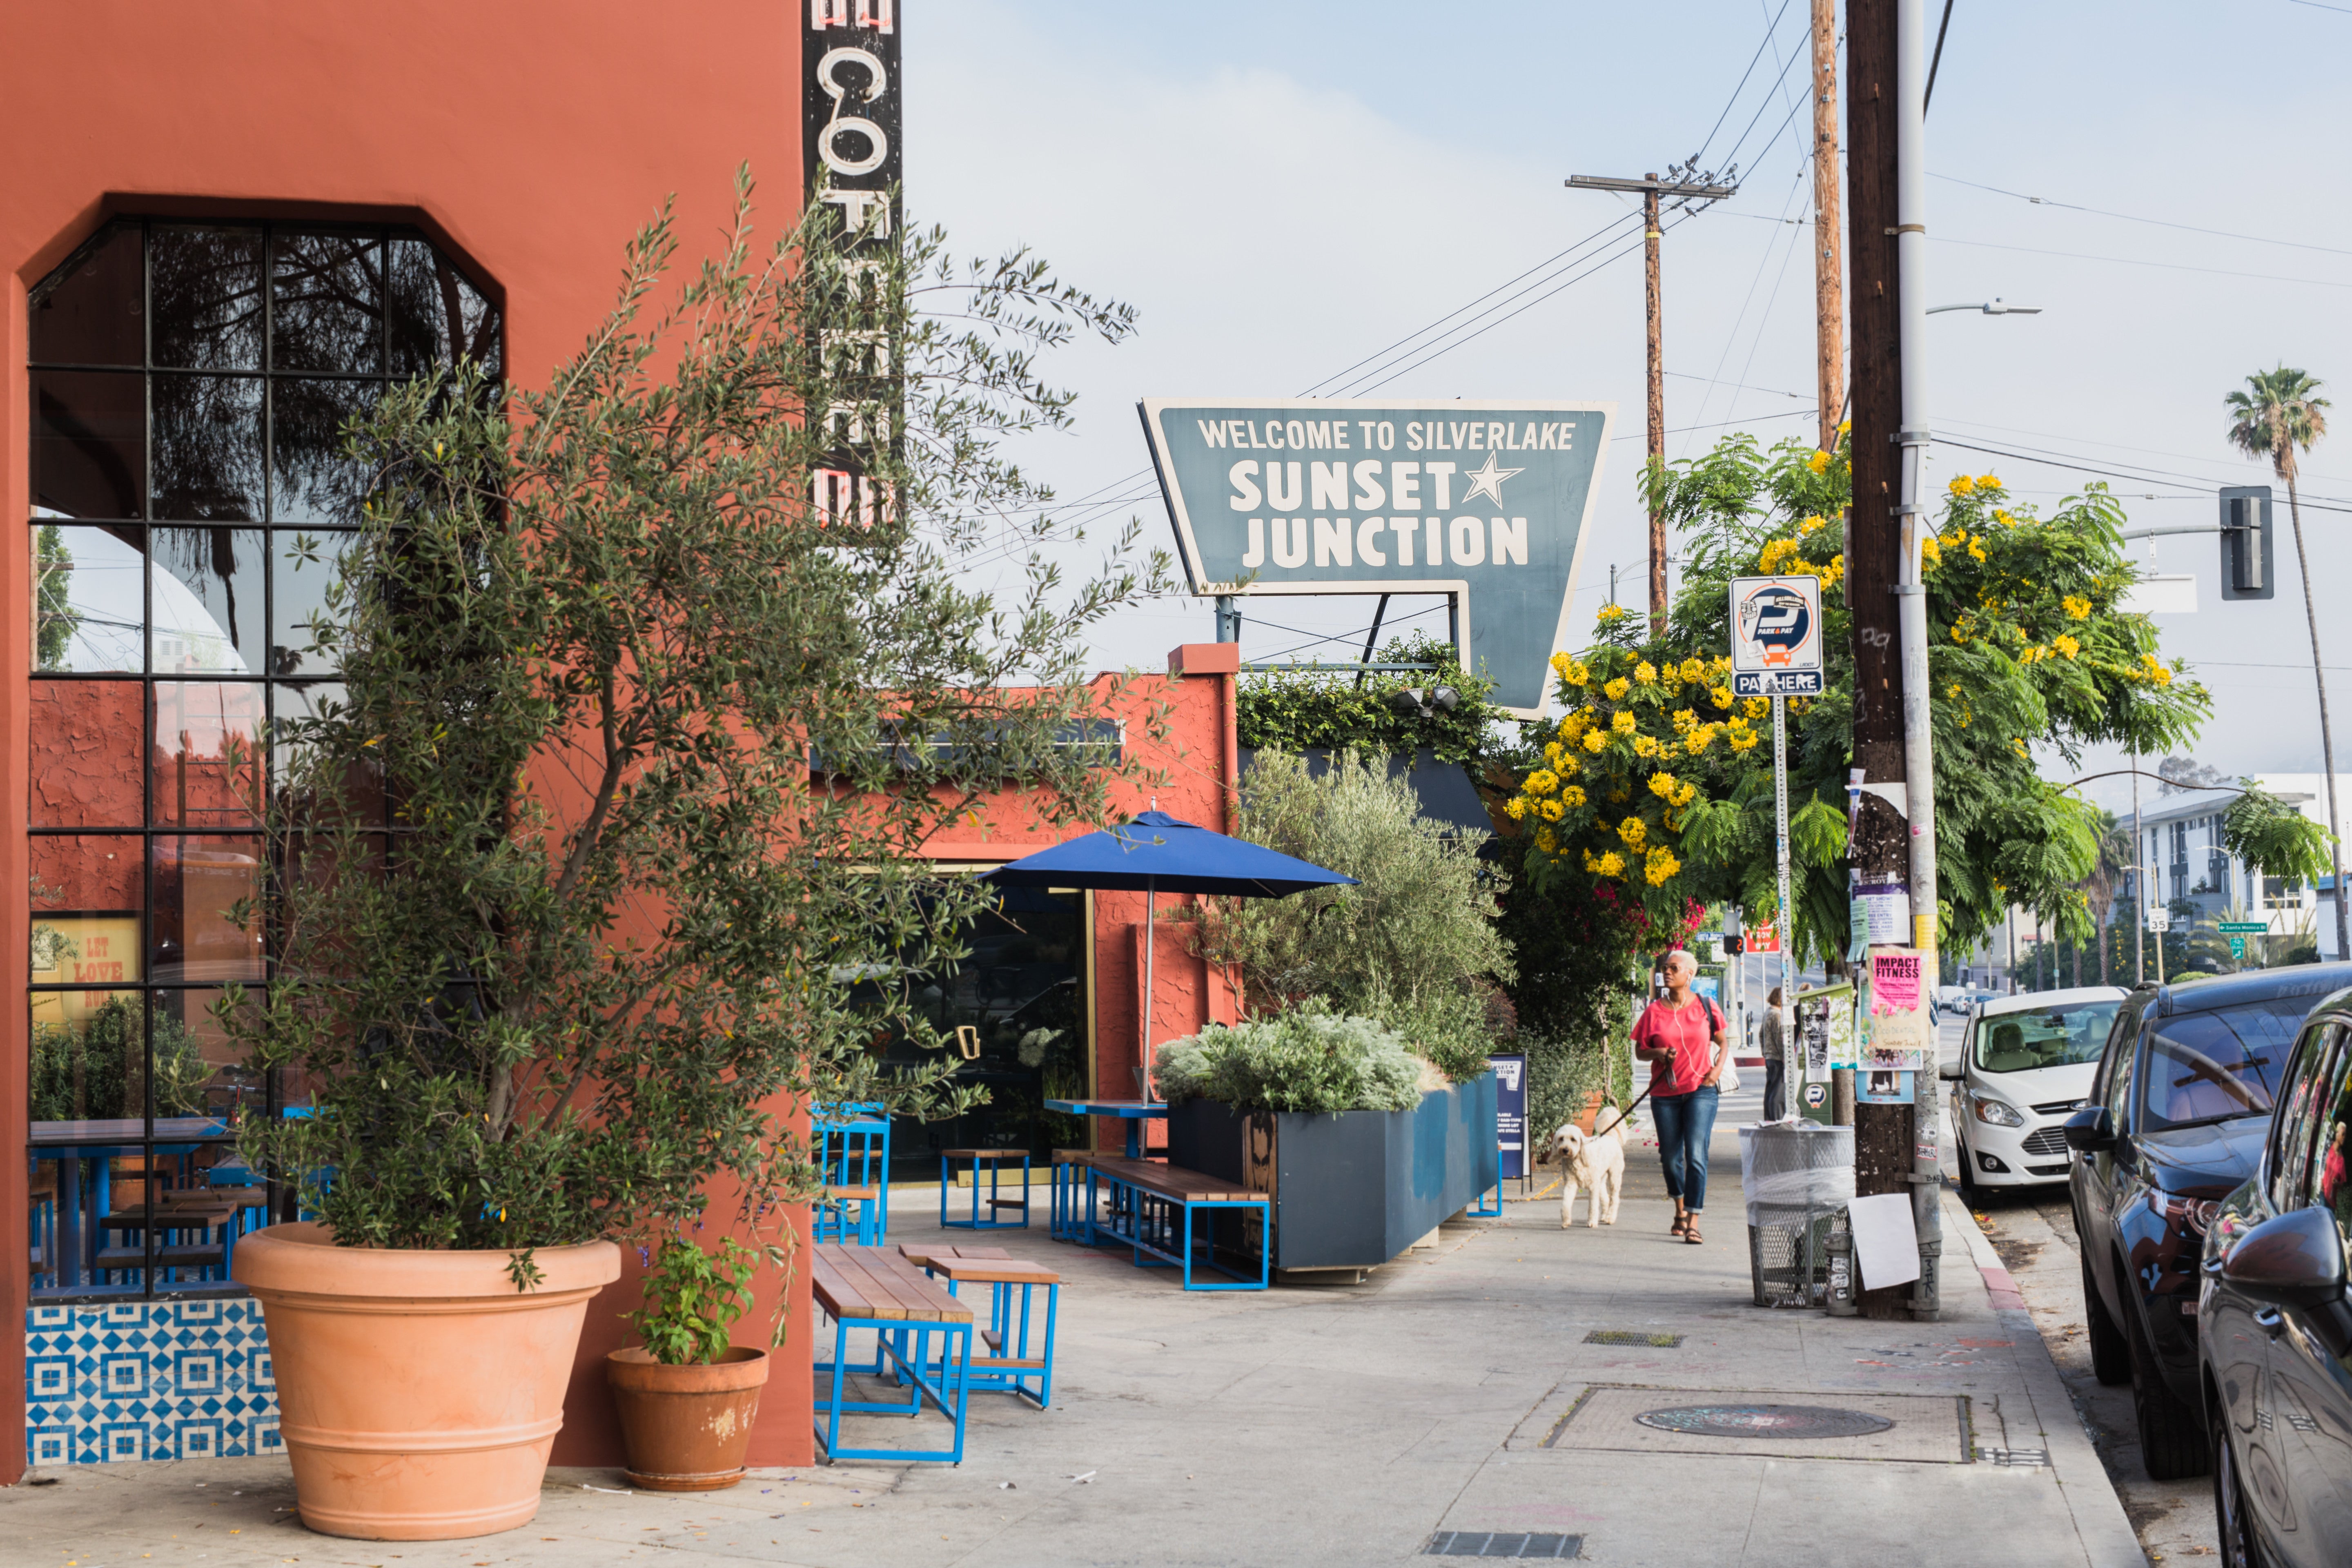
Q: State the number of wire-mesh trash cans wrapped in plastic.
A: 1